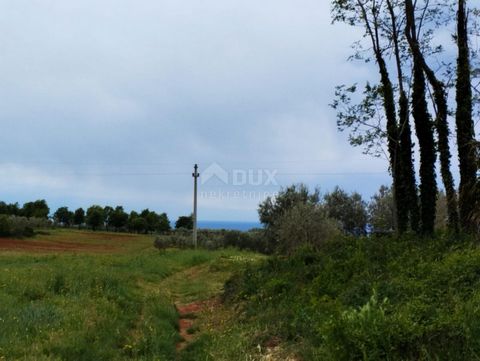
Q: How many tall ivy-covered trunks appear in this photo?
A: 5